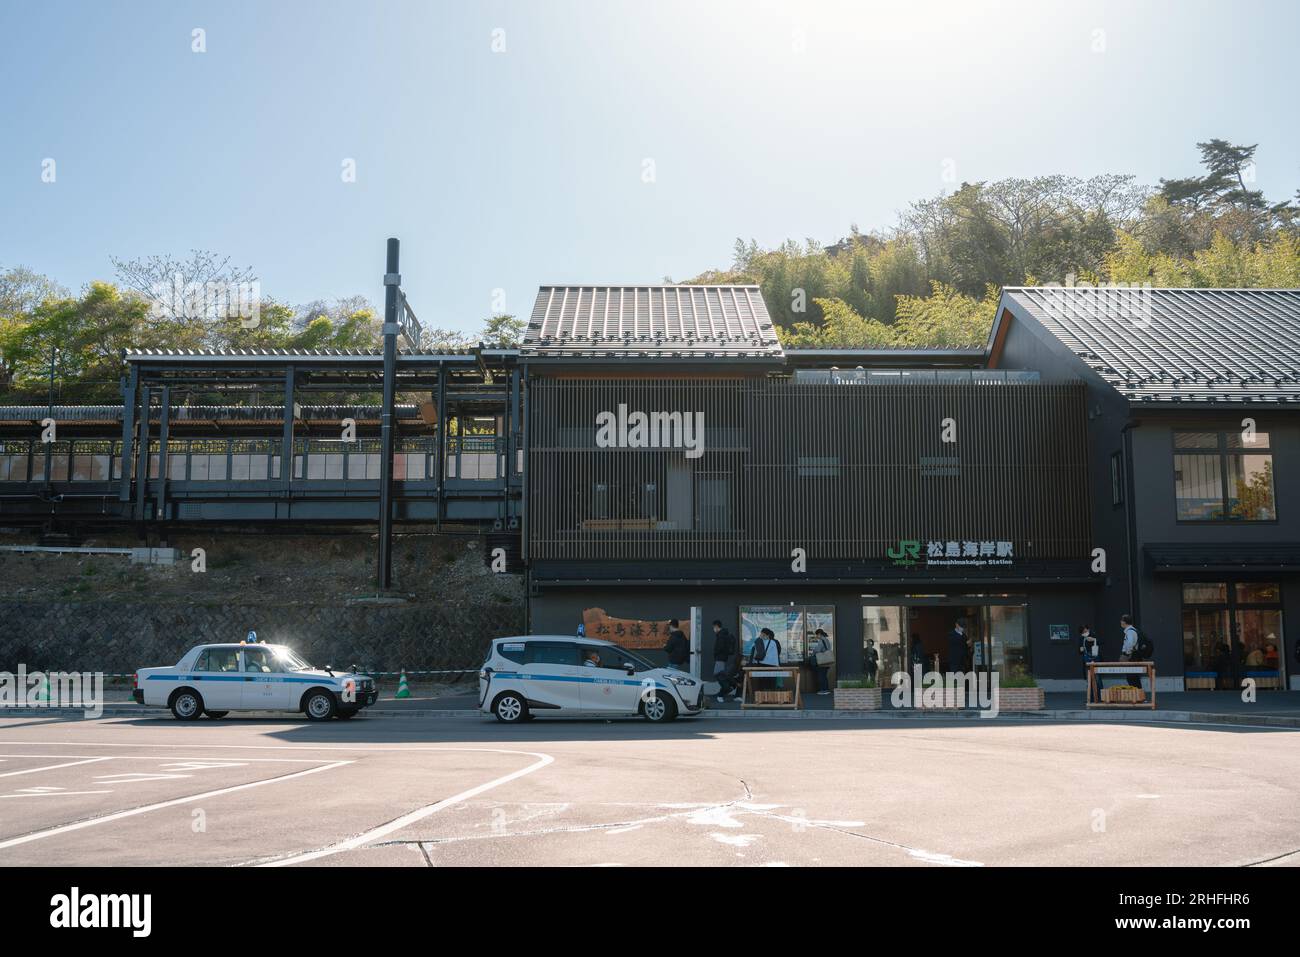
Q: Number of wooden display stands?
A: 2